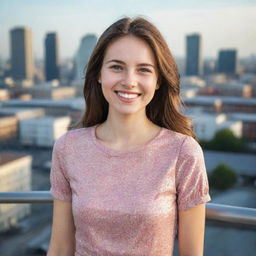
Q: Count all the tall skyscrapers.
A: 5